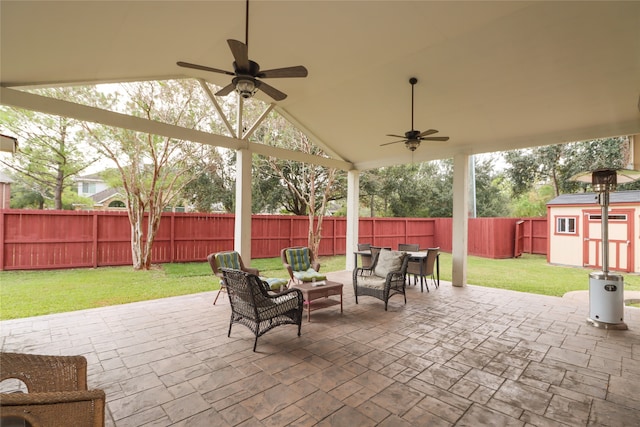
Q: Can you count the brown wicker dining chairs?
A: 4